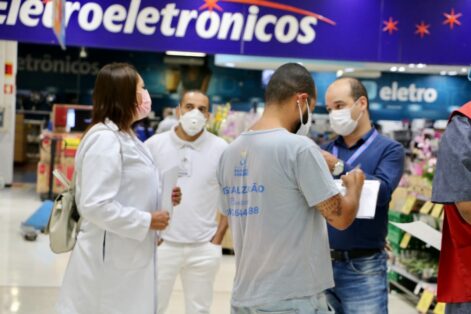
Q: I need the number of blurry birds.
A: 0